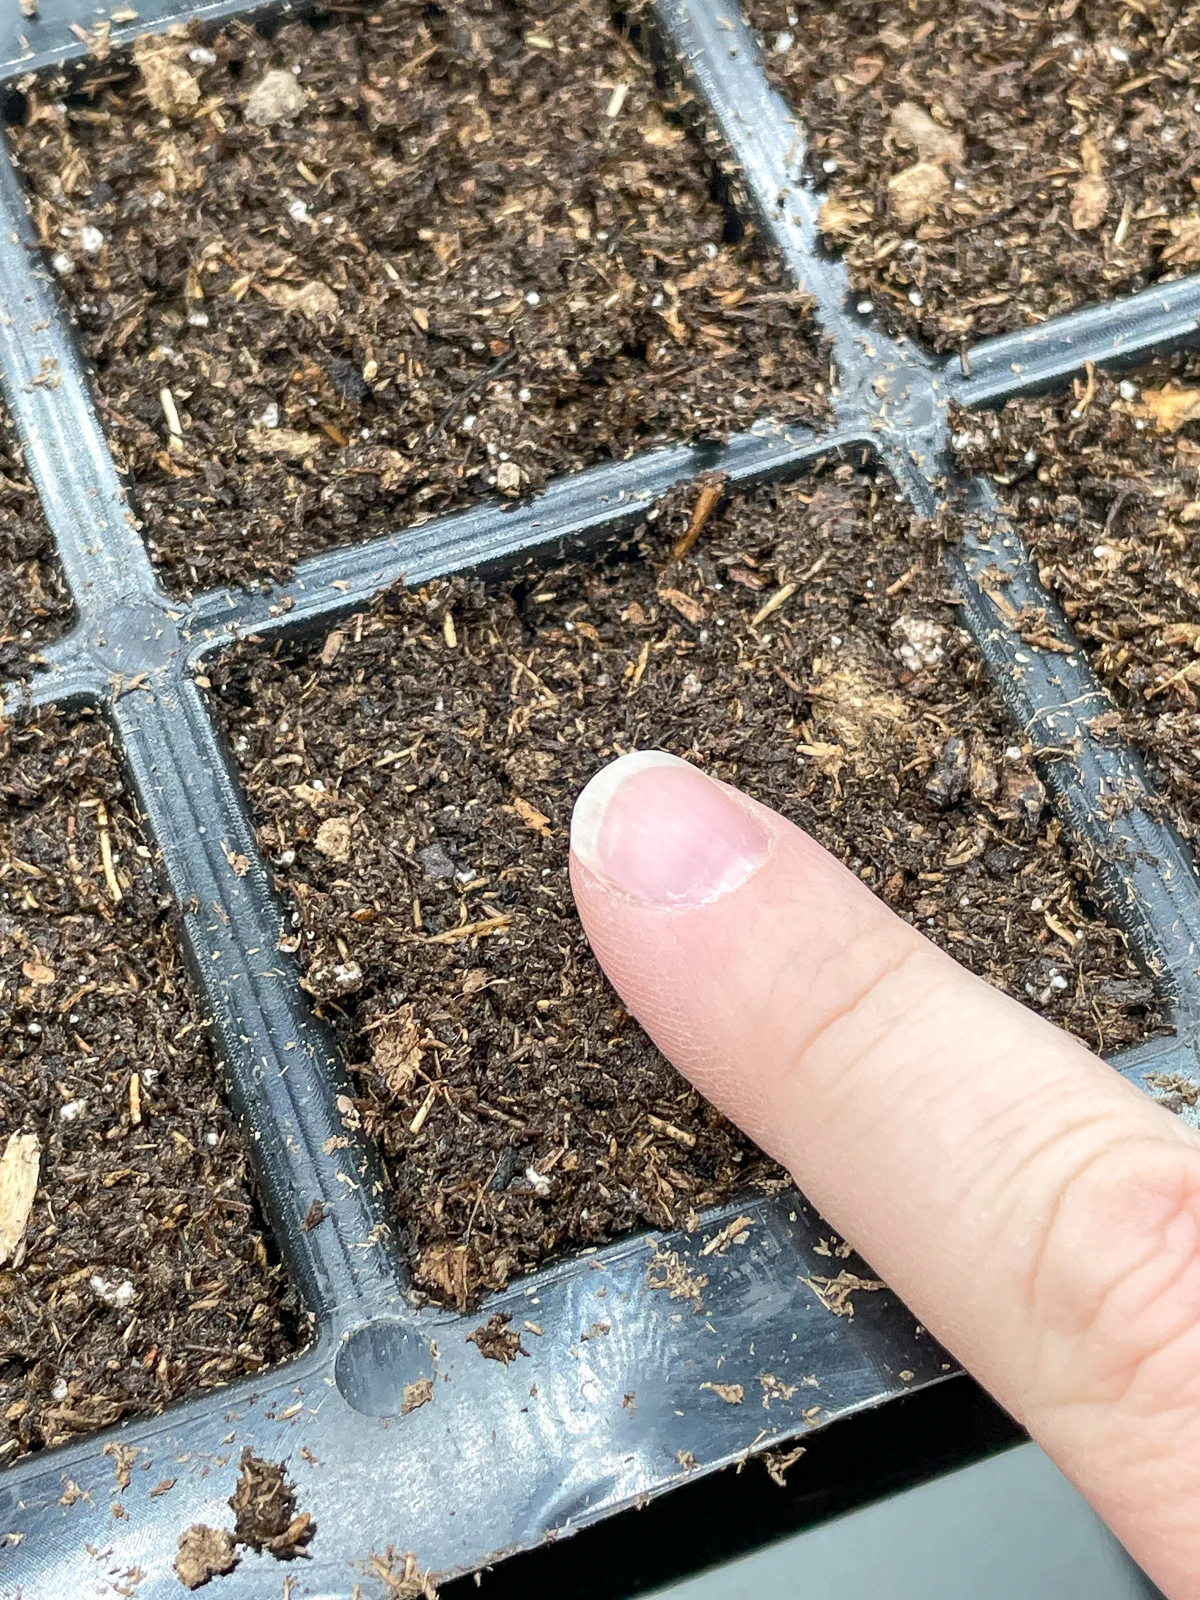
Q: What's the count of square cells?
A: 6